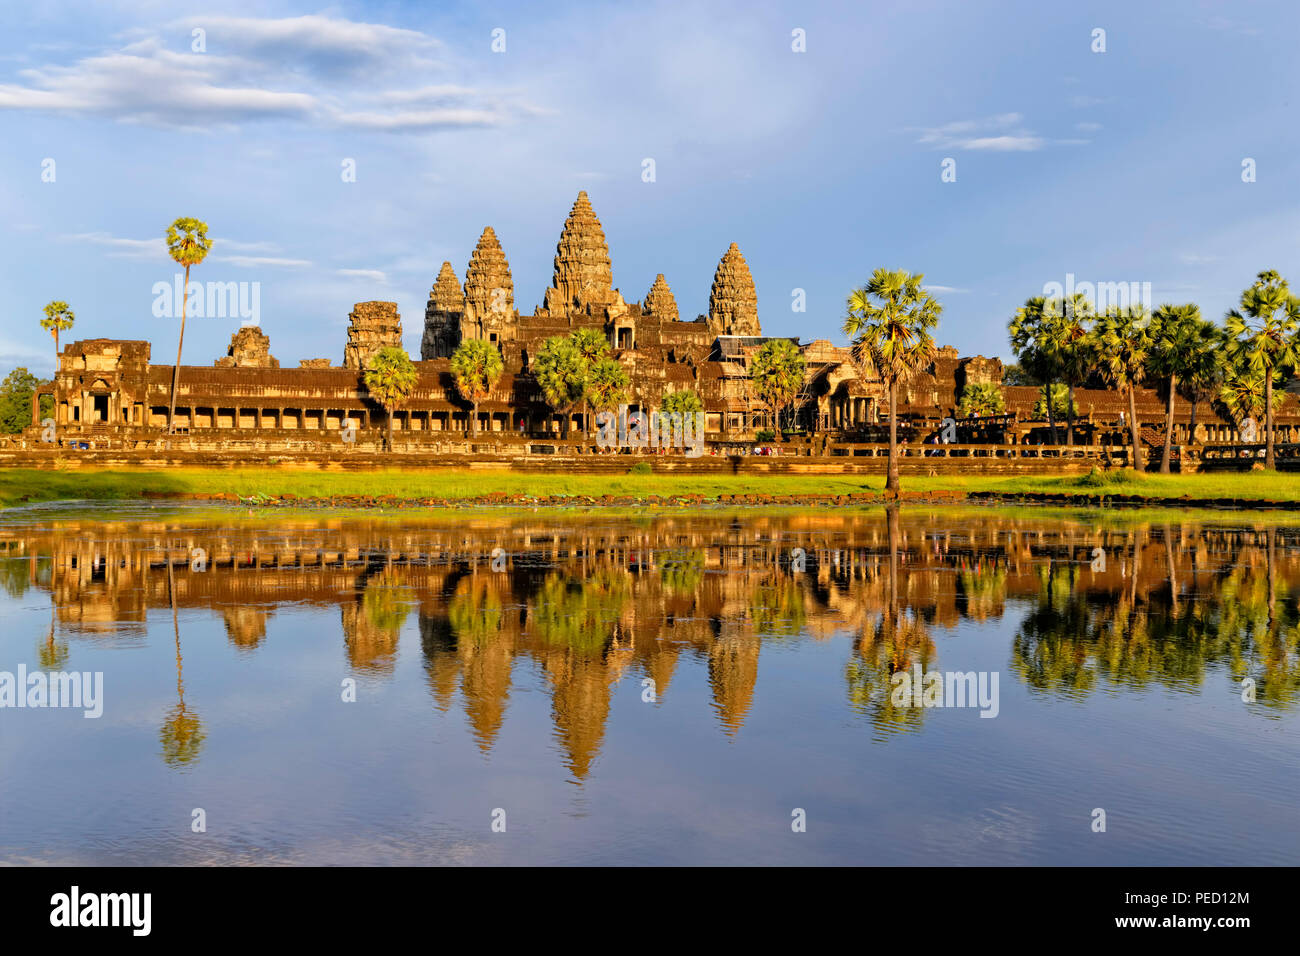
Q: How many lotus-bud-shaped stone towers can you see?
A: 5